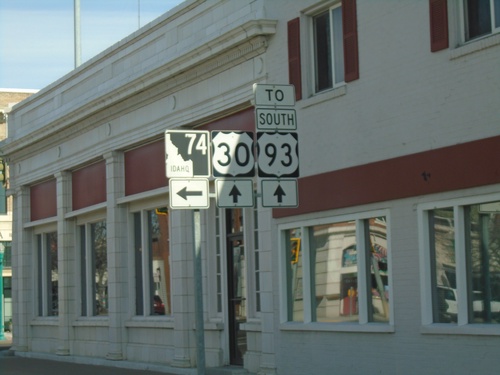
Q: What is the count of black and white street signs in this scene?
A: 8